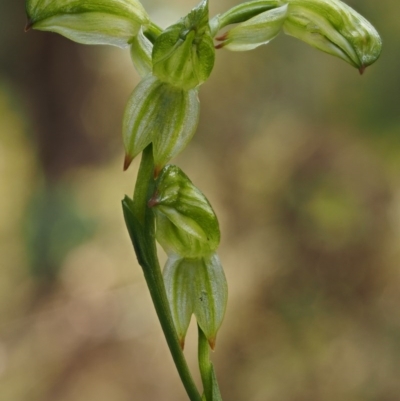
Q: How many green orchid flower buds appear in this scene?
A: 4